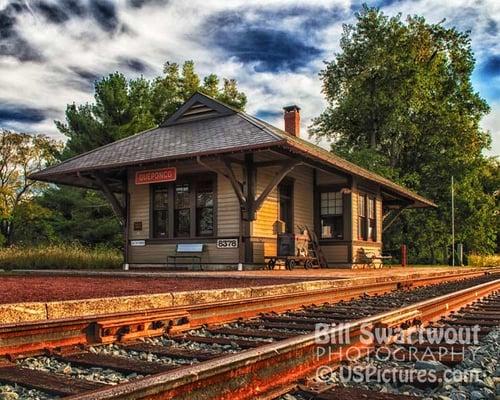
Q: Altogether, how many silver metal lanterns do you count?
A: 0